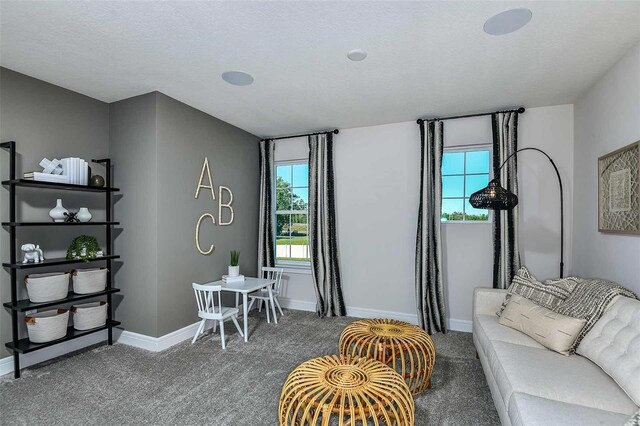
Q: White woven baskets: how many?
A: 4